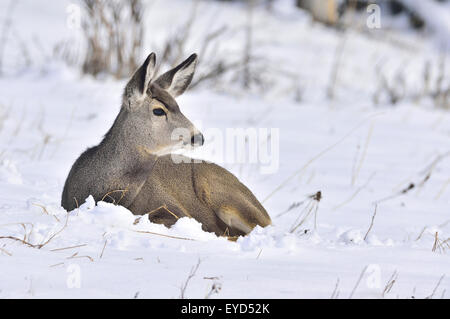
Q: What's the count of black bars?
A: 1